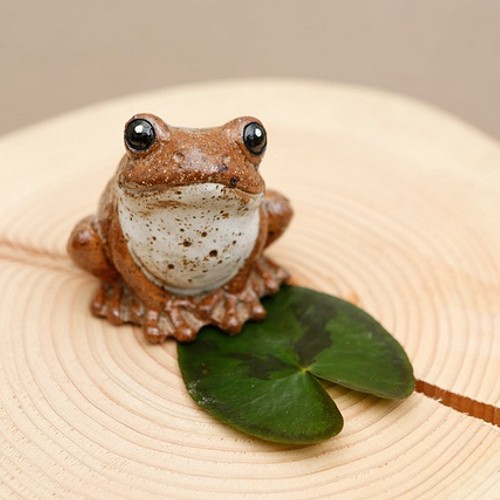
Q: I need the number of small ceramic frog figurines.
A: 1